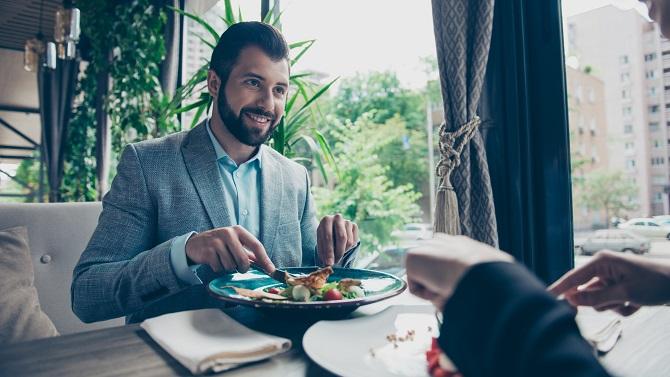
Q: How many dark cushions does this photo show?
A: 1